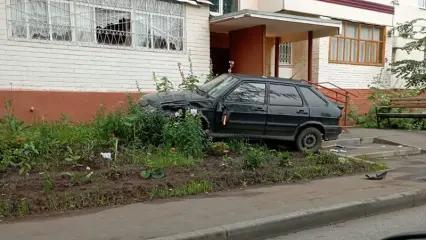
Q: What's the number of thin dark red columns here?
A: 2